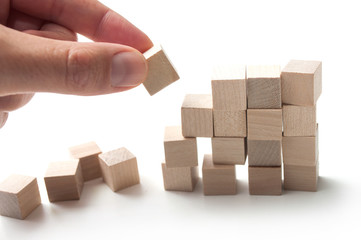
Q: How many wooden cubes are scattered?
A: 4